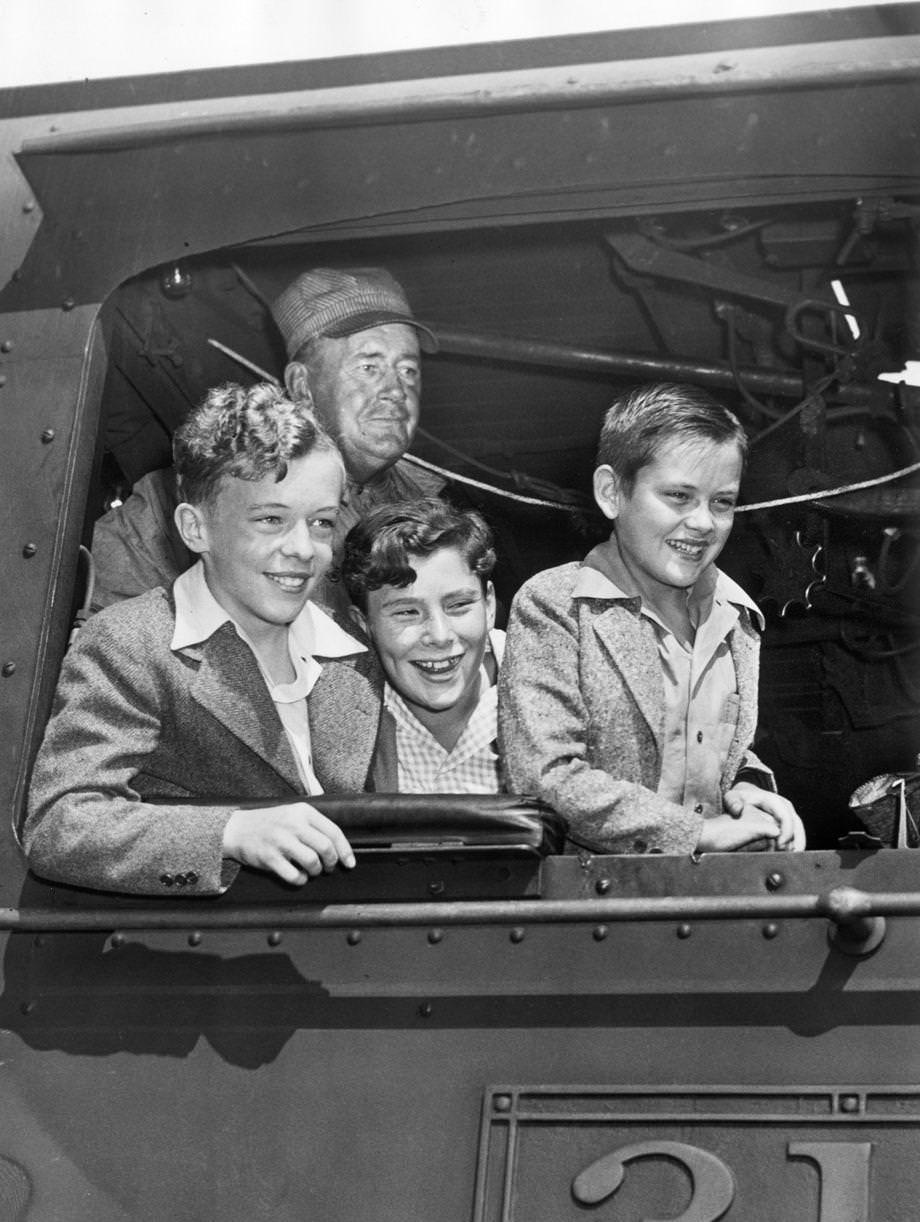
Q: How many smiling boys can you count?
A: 3